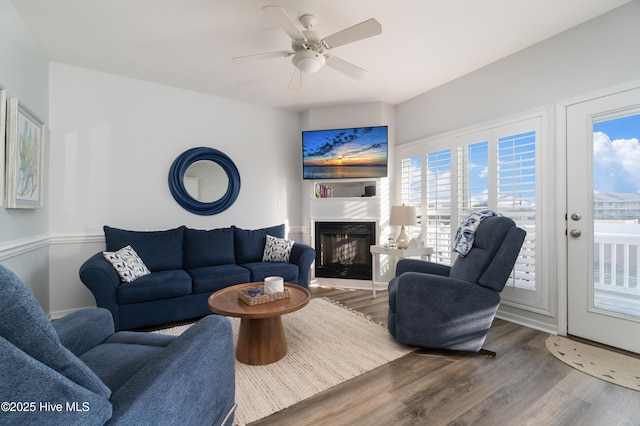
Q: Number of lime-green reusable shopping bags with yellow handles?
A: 0